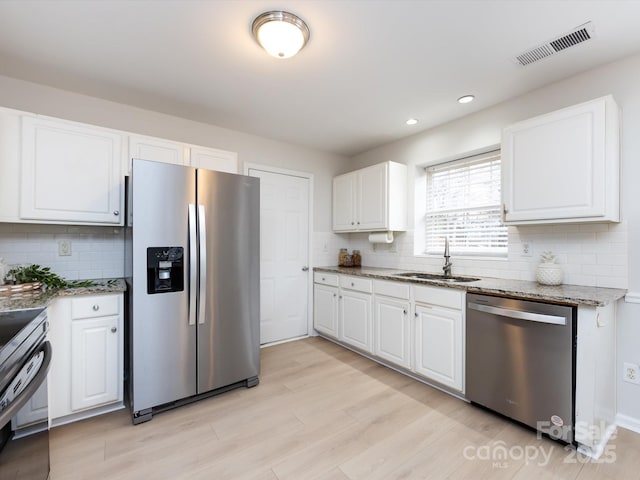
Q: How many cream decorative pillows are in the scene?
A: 0